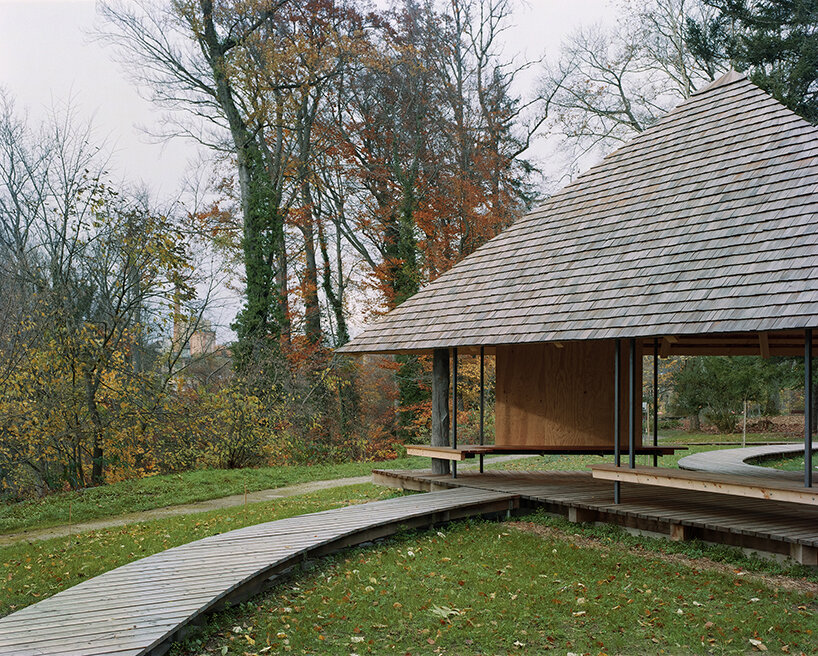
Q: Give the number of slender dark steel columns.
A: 6